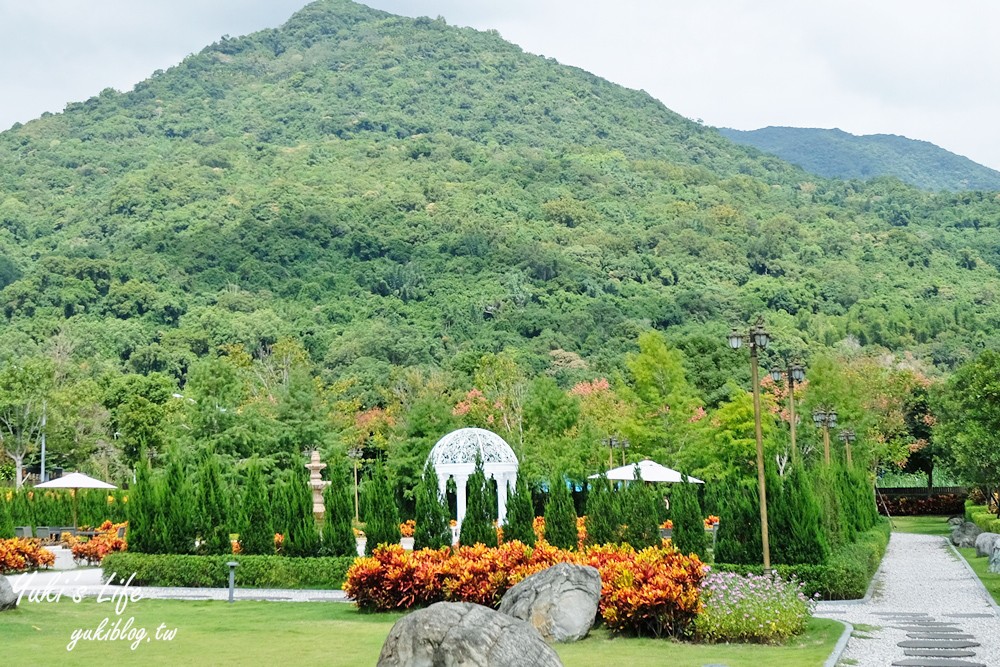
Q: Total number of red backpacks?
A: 0